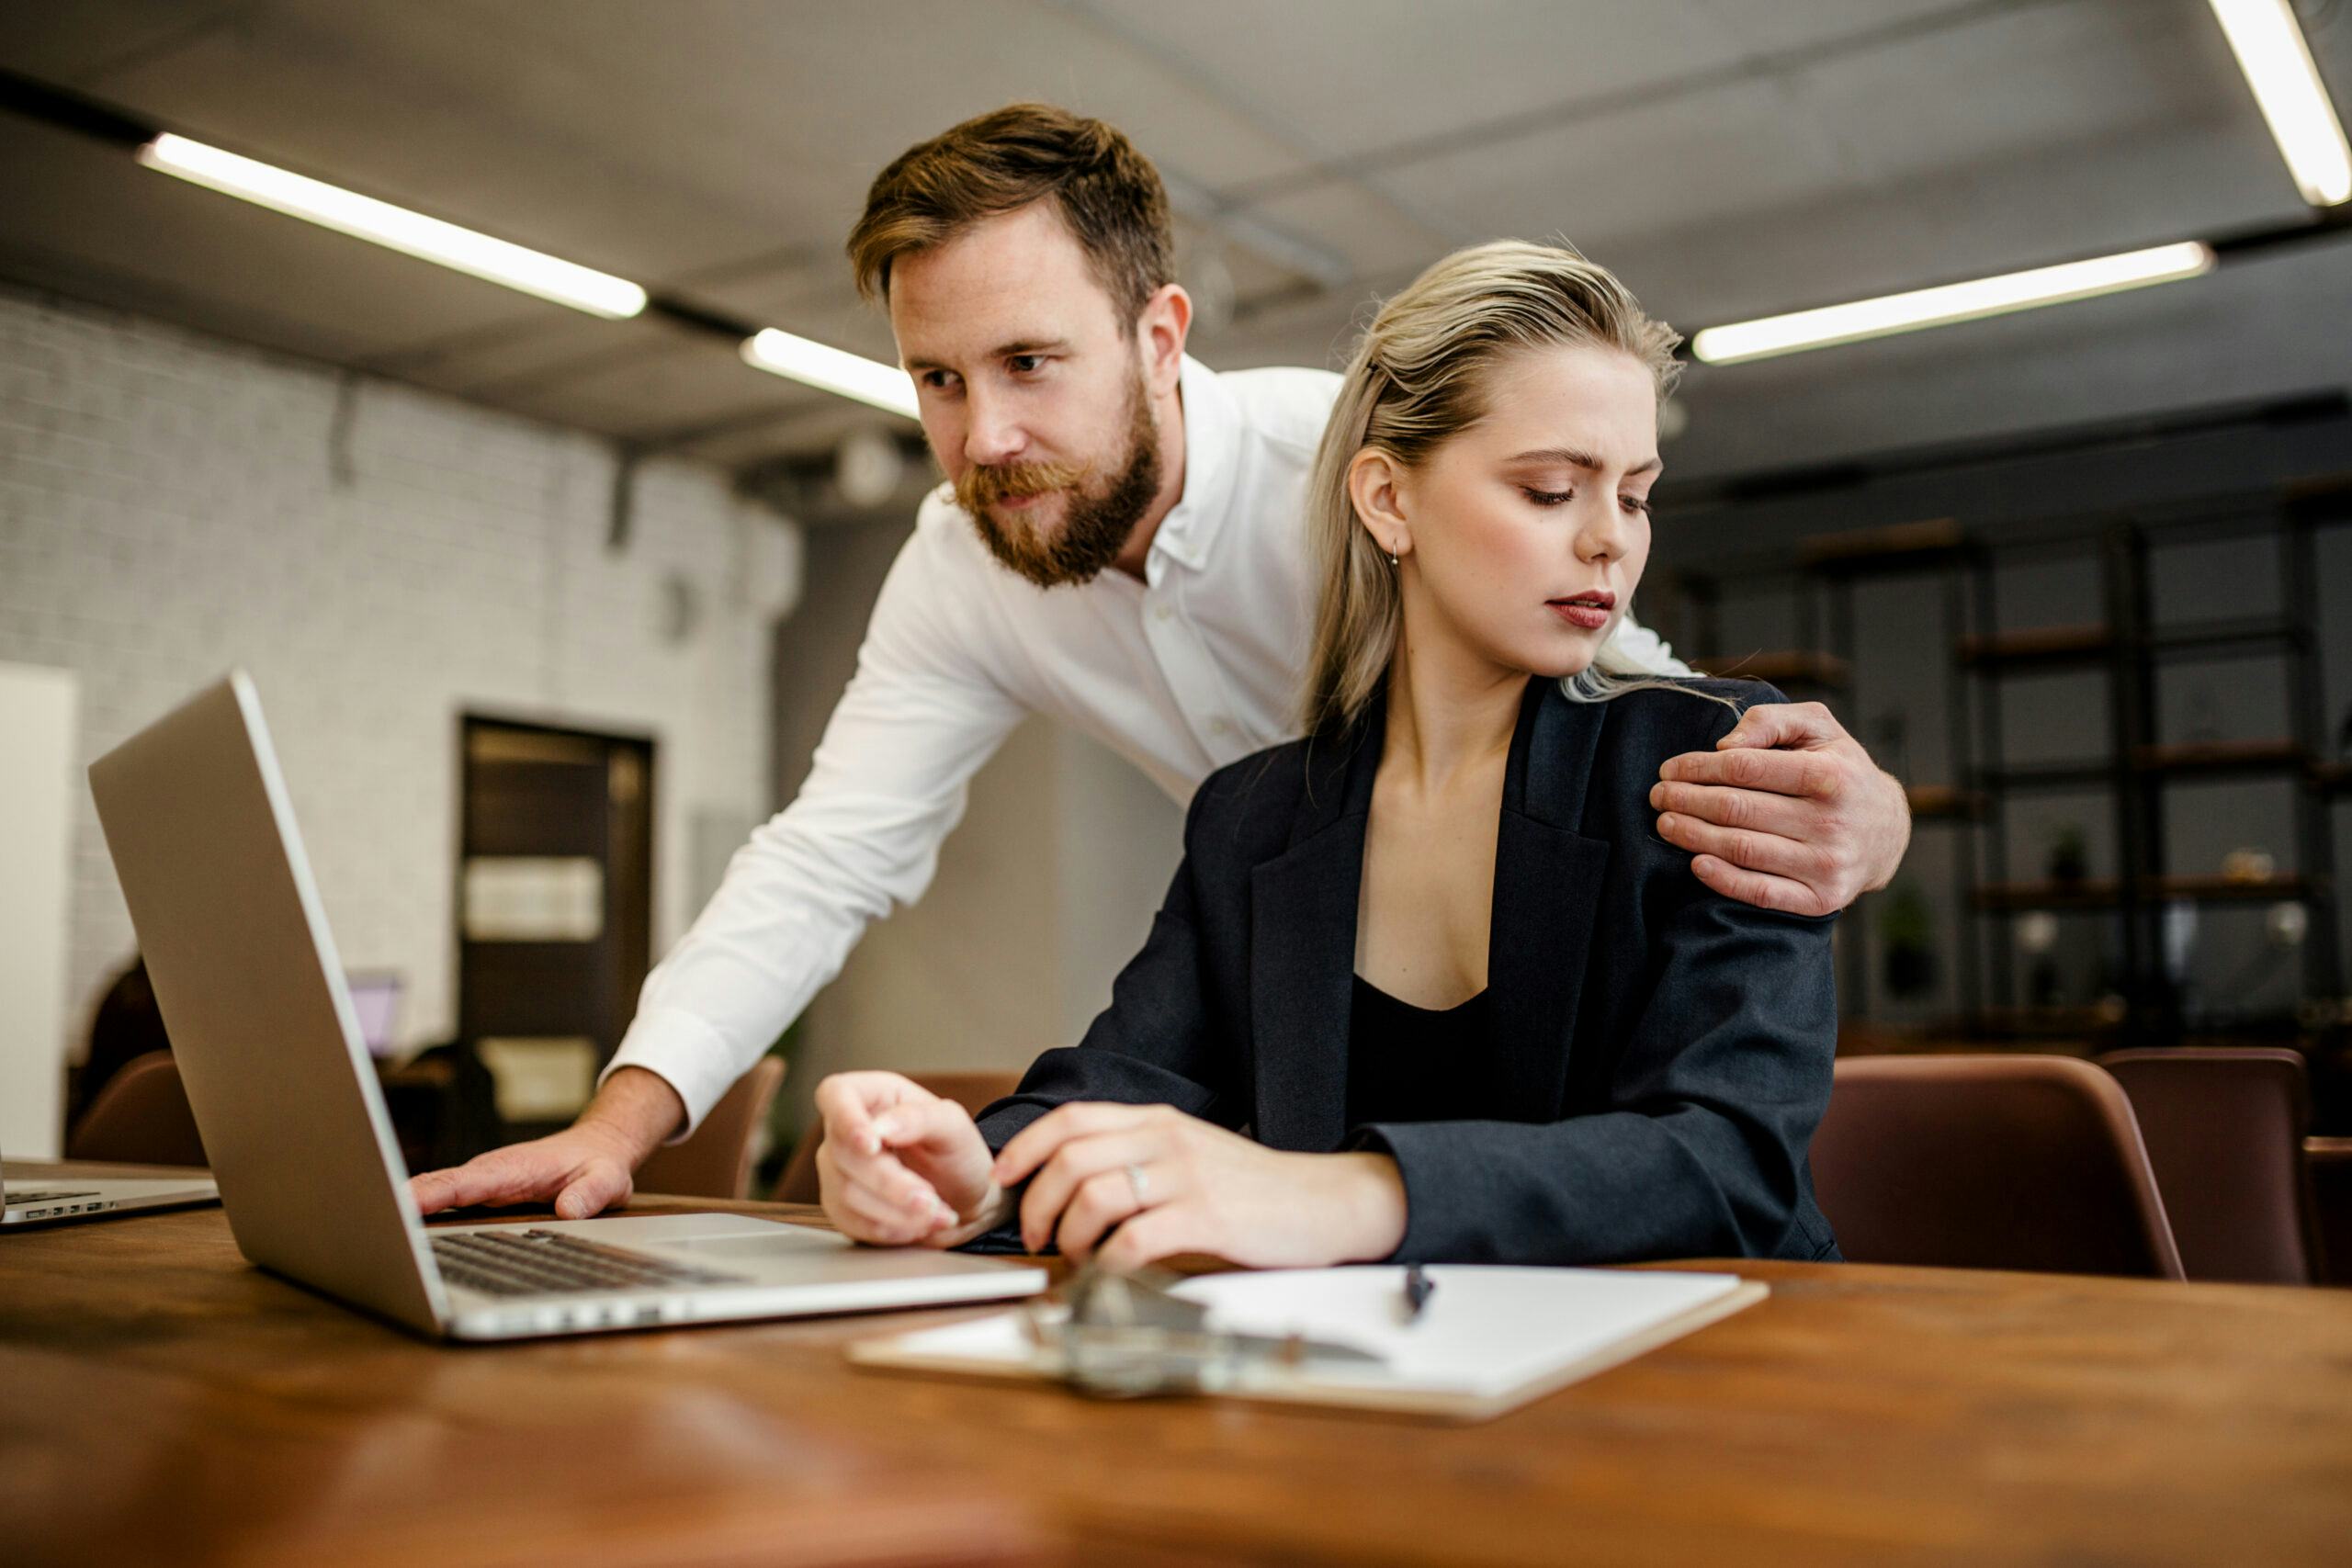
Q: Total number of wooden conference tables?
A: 1